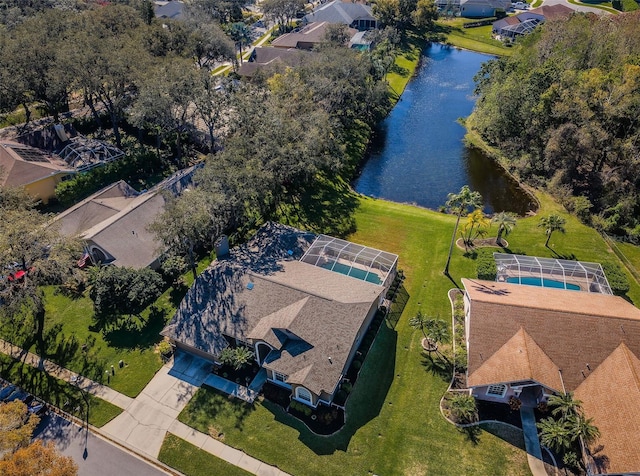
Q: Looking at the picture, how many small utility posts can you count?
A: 3